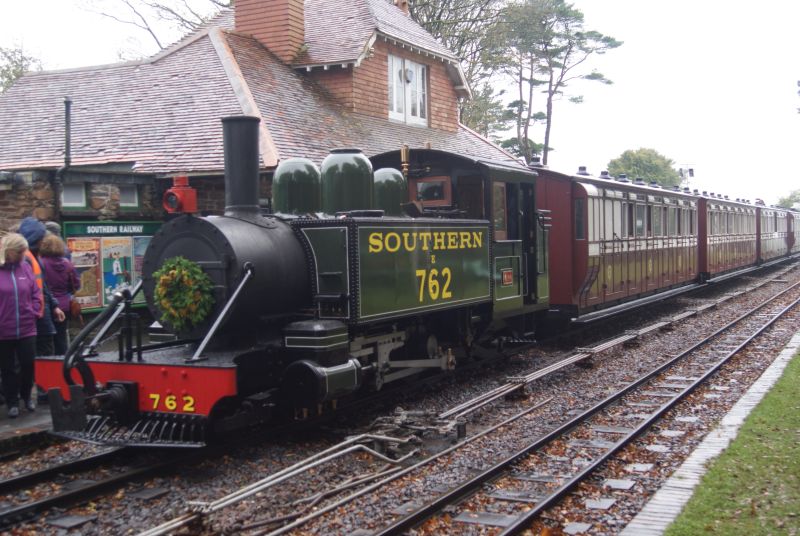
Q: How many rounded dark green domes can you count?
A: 3